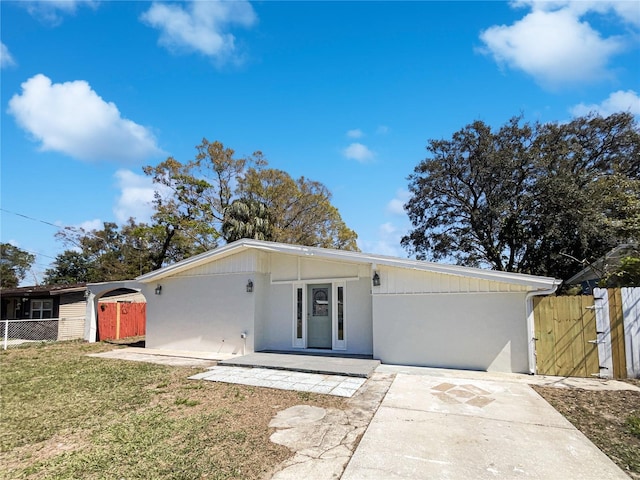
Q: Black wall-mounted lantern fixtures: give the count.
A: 3